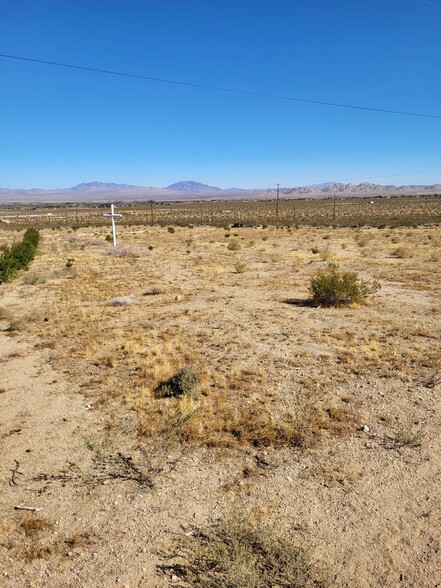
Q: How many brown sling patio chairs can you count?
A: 0